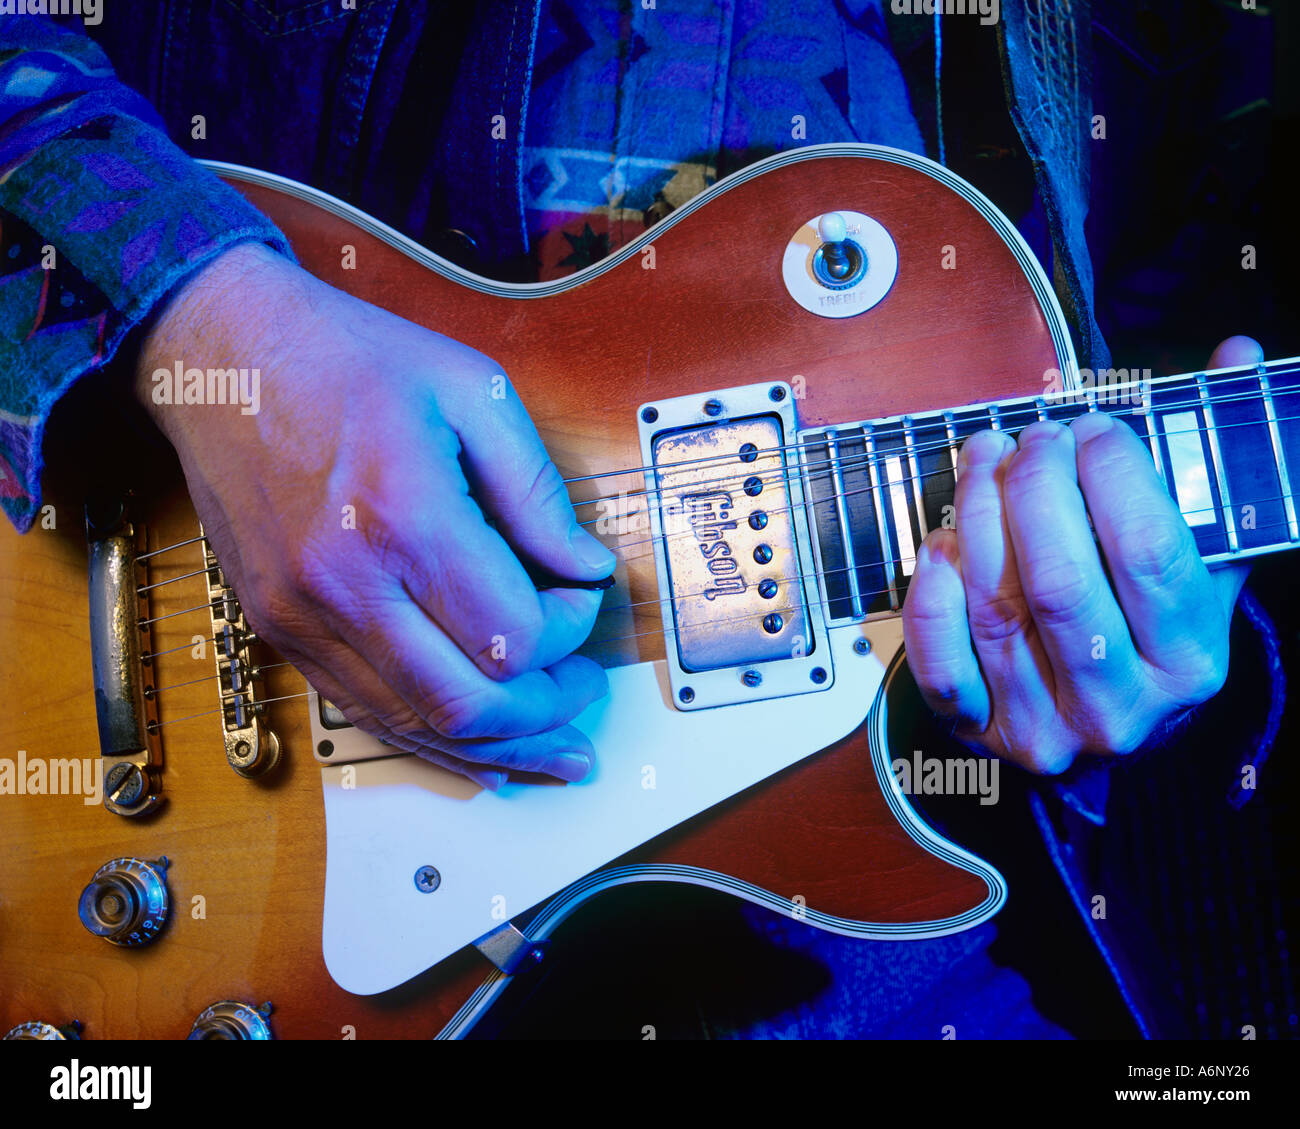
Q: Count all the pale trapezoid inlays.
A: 2